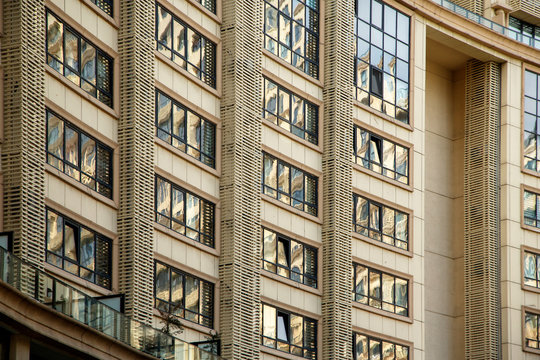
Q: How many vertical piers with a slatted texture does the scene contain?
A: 5